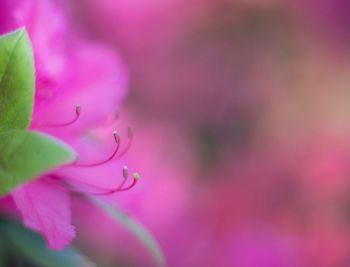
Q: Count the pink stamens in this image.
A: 5